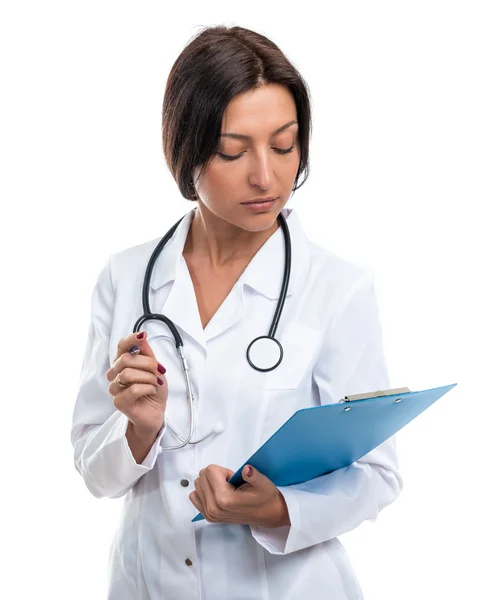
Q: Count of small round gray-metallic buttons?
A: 2